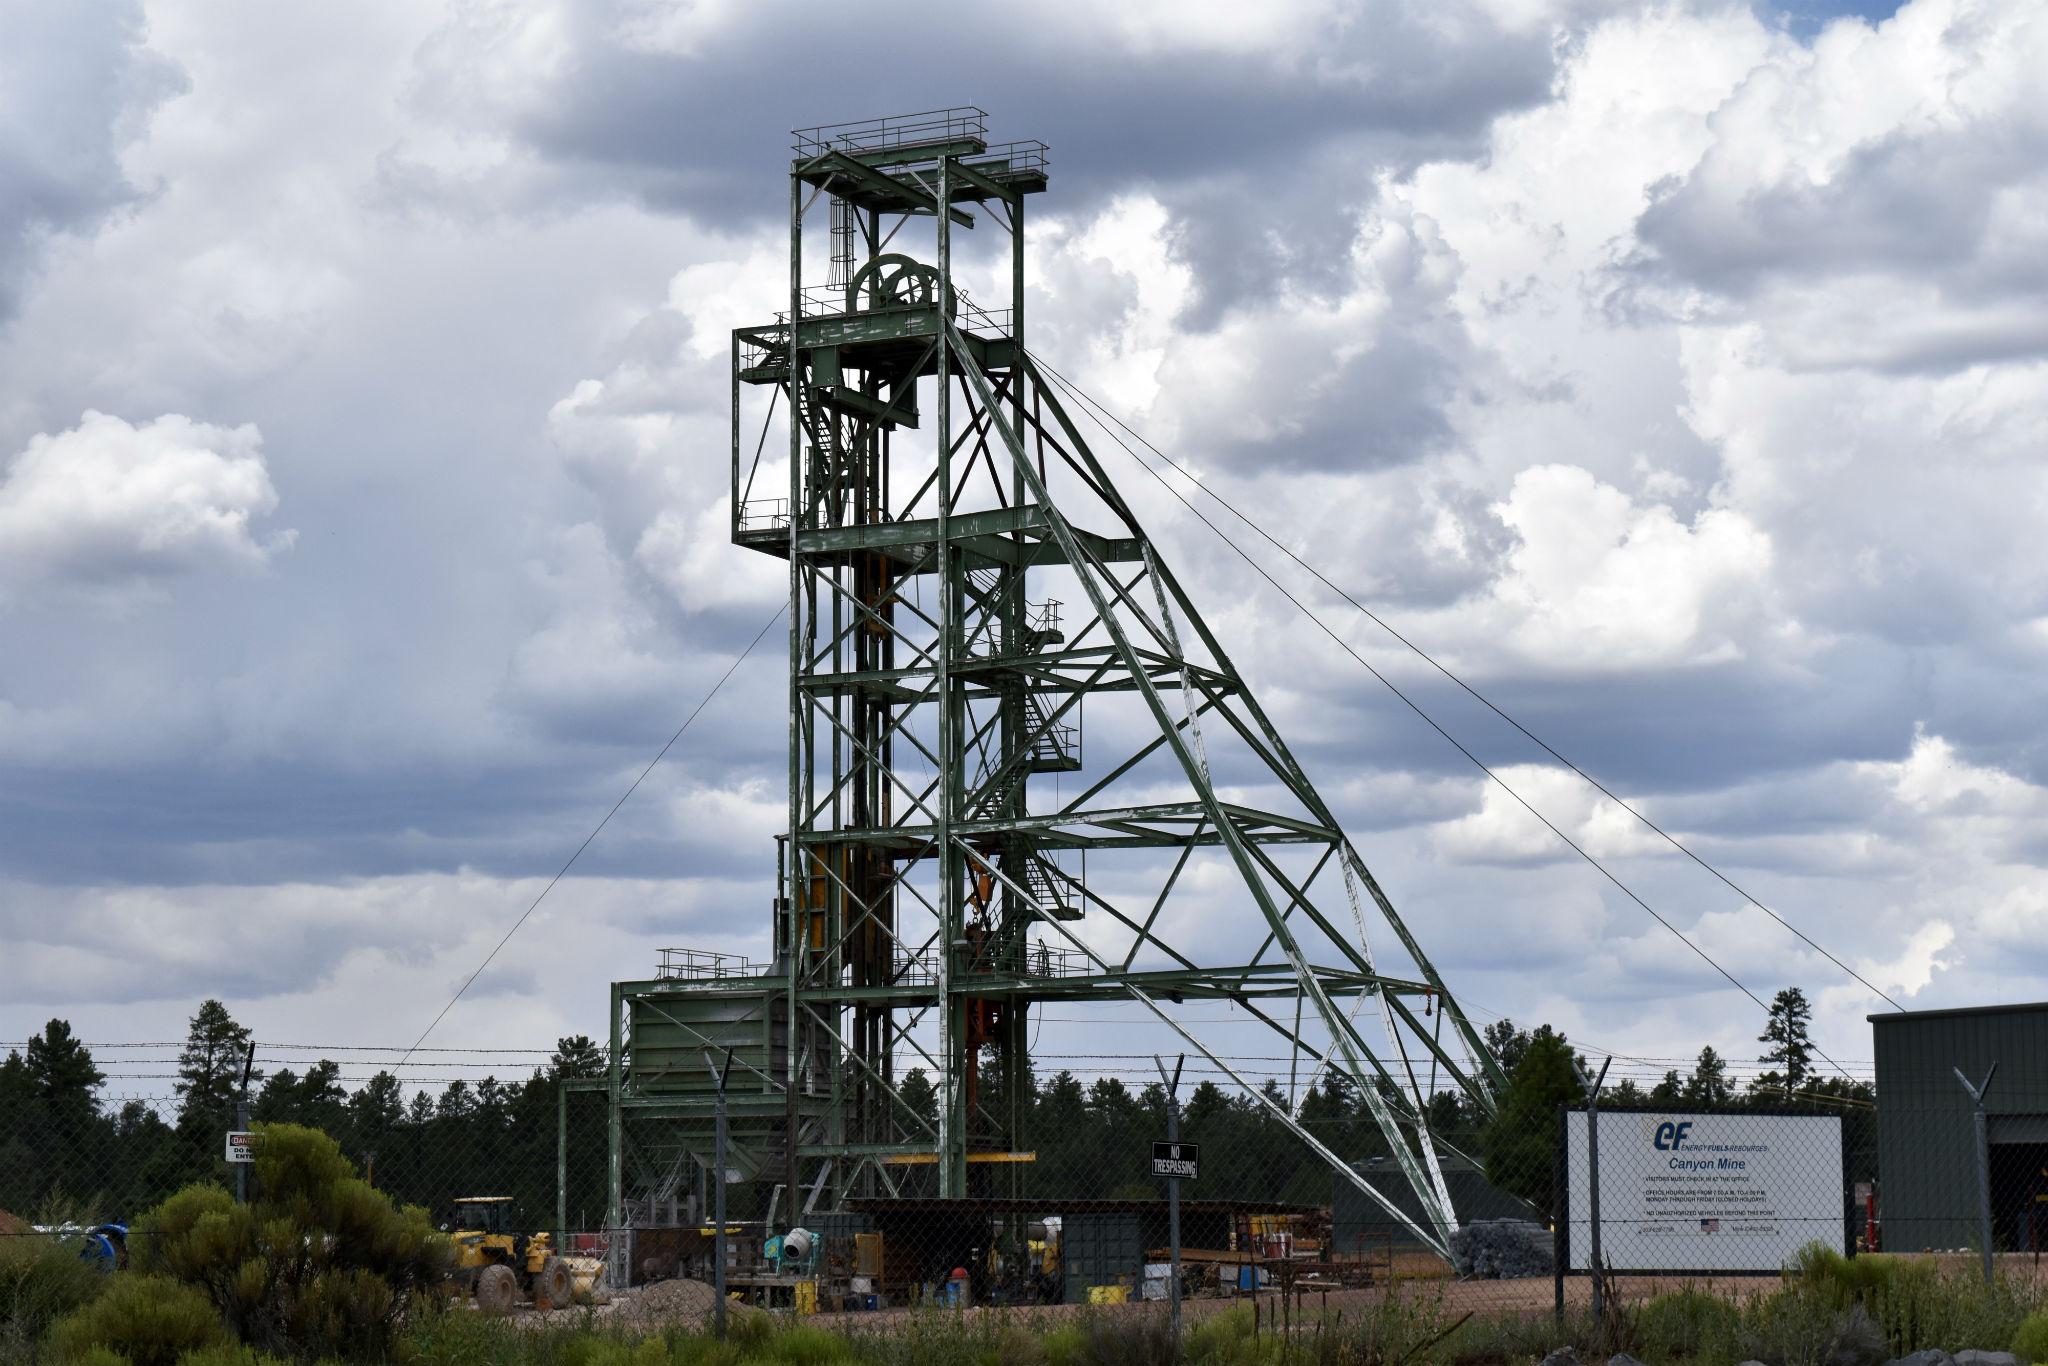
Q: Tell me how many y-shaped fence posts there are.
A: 5